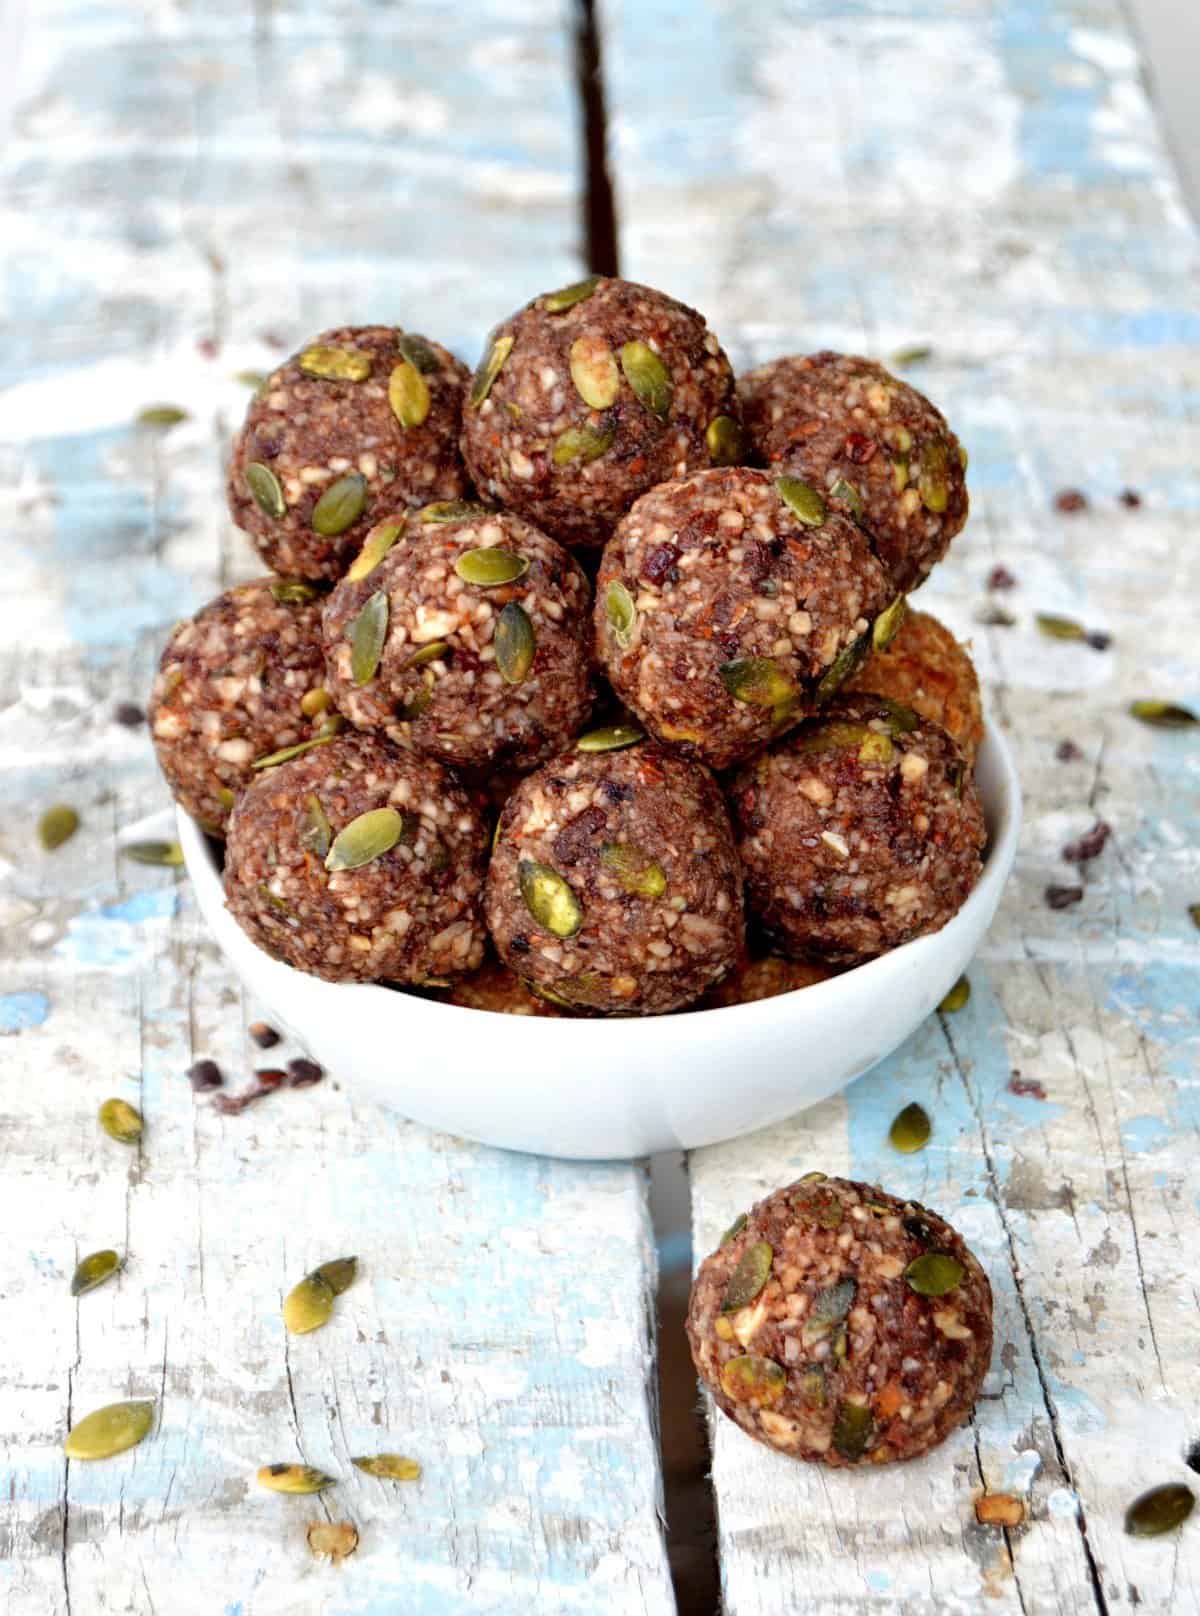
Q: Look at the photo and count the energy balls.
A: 11